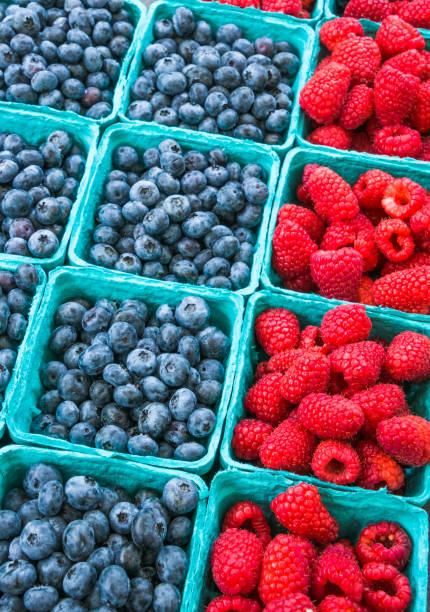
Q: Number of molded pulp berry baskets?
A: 13